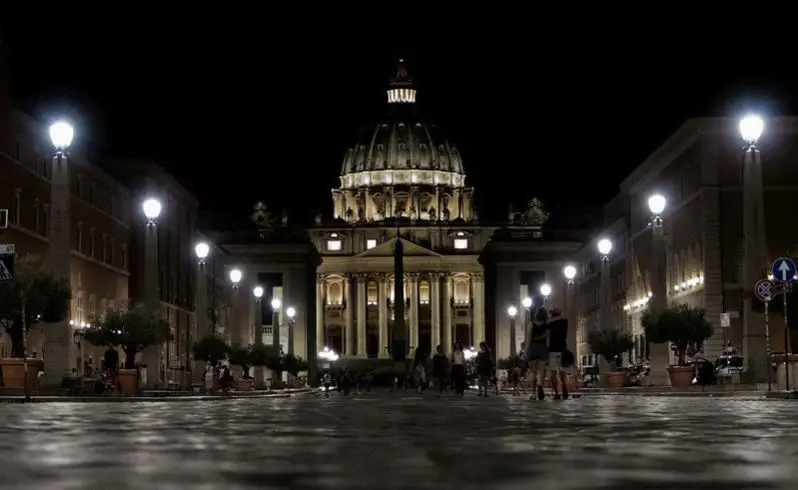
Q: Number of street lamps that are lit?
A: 14